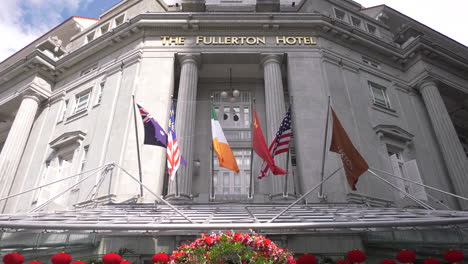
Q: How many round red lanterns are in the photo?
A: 14